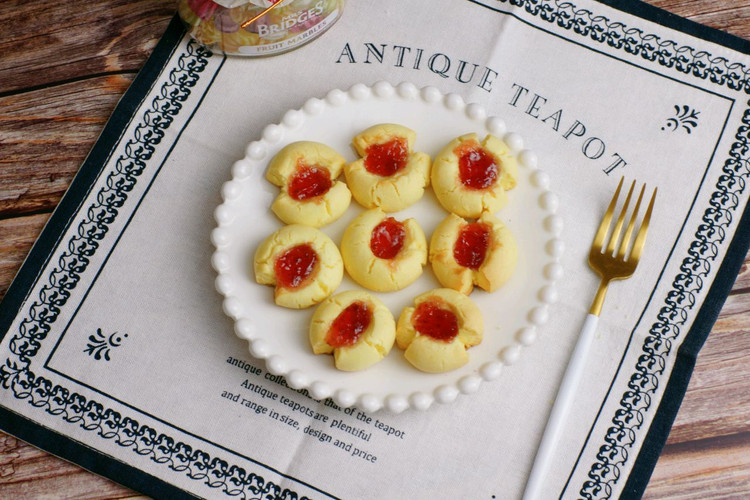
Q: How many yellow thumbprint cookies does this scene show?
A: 8